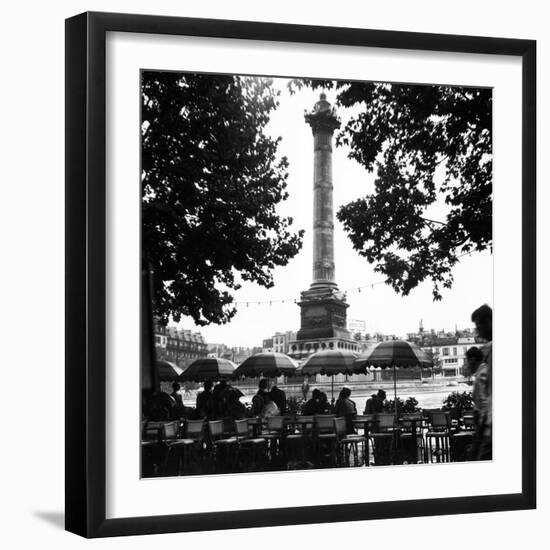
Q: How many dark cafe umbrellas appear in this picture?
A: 5